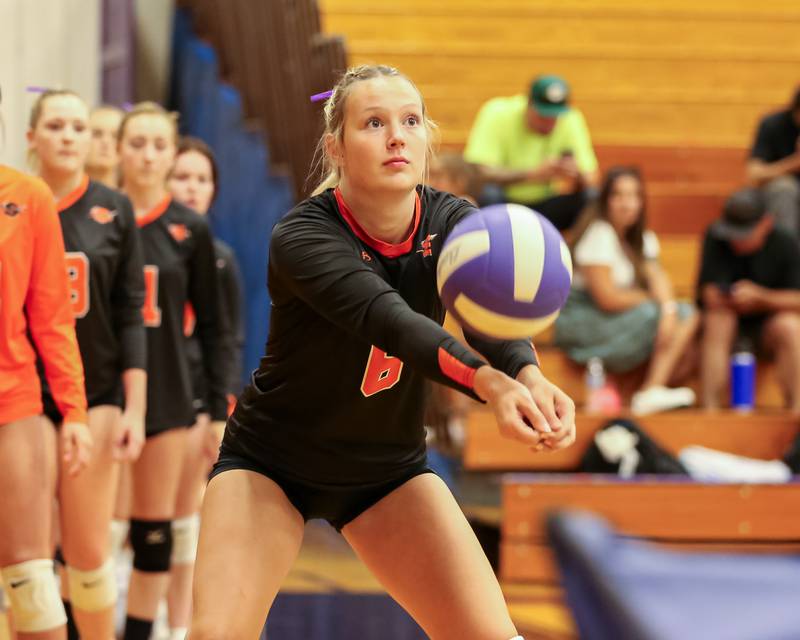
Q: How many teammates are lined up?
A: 5